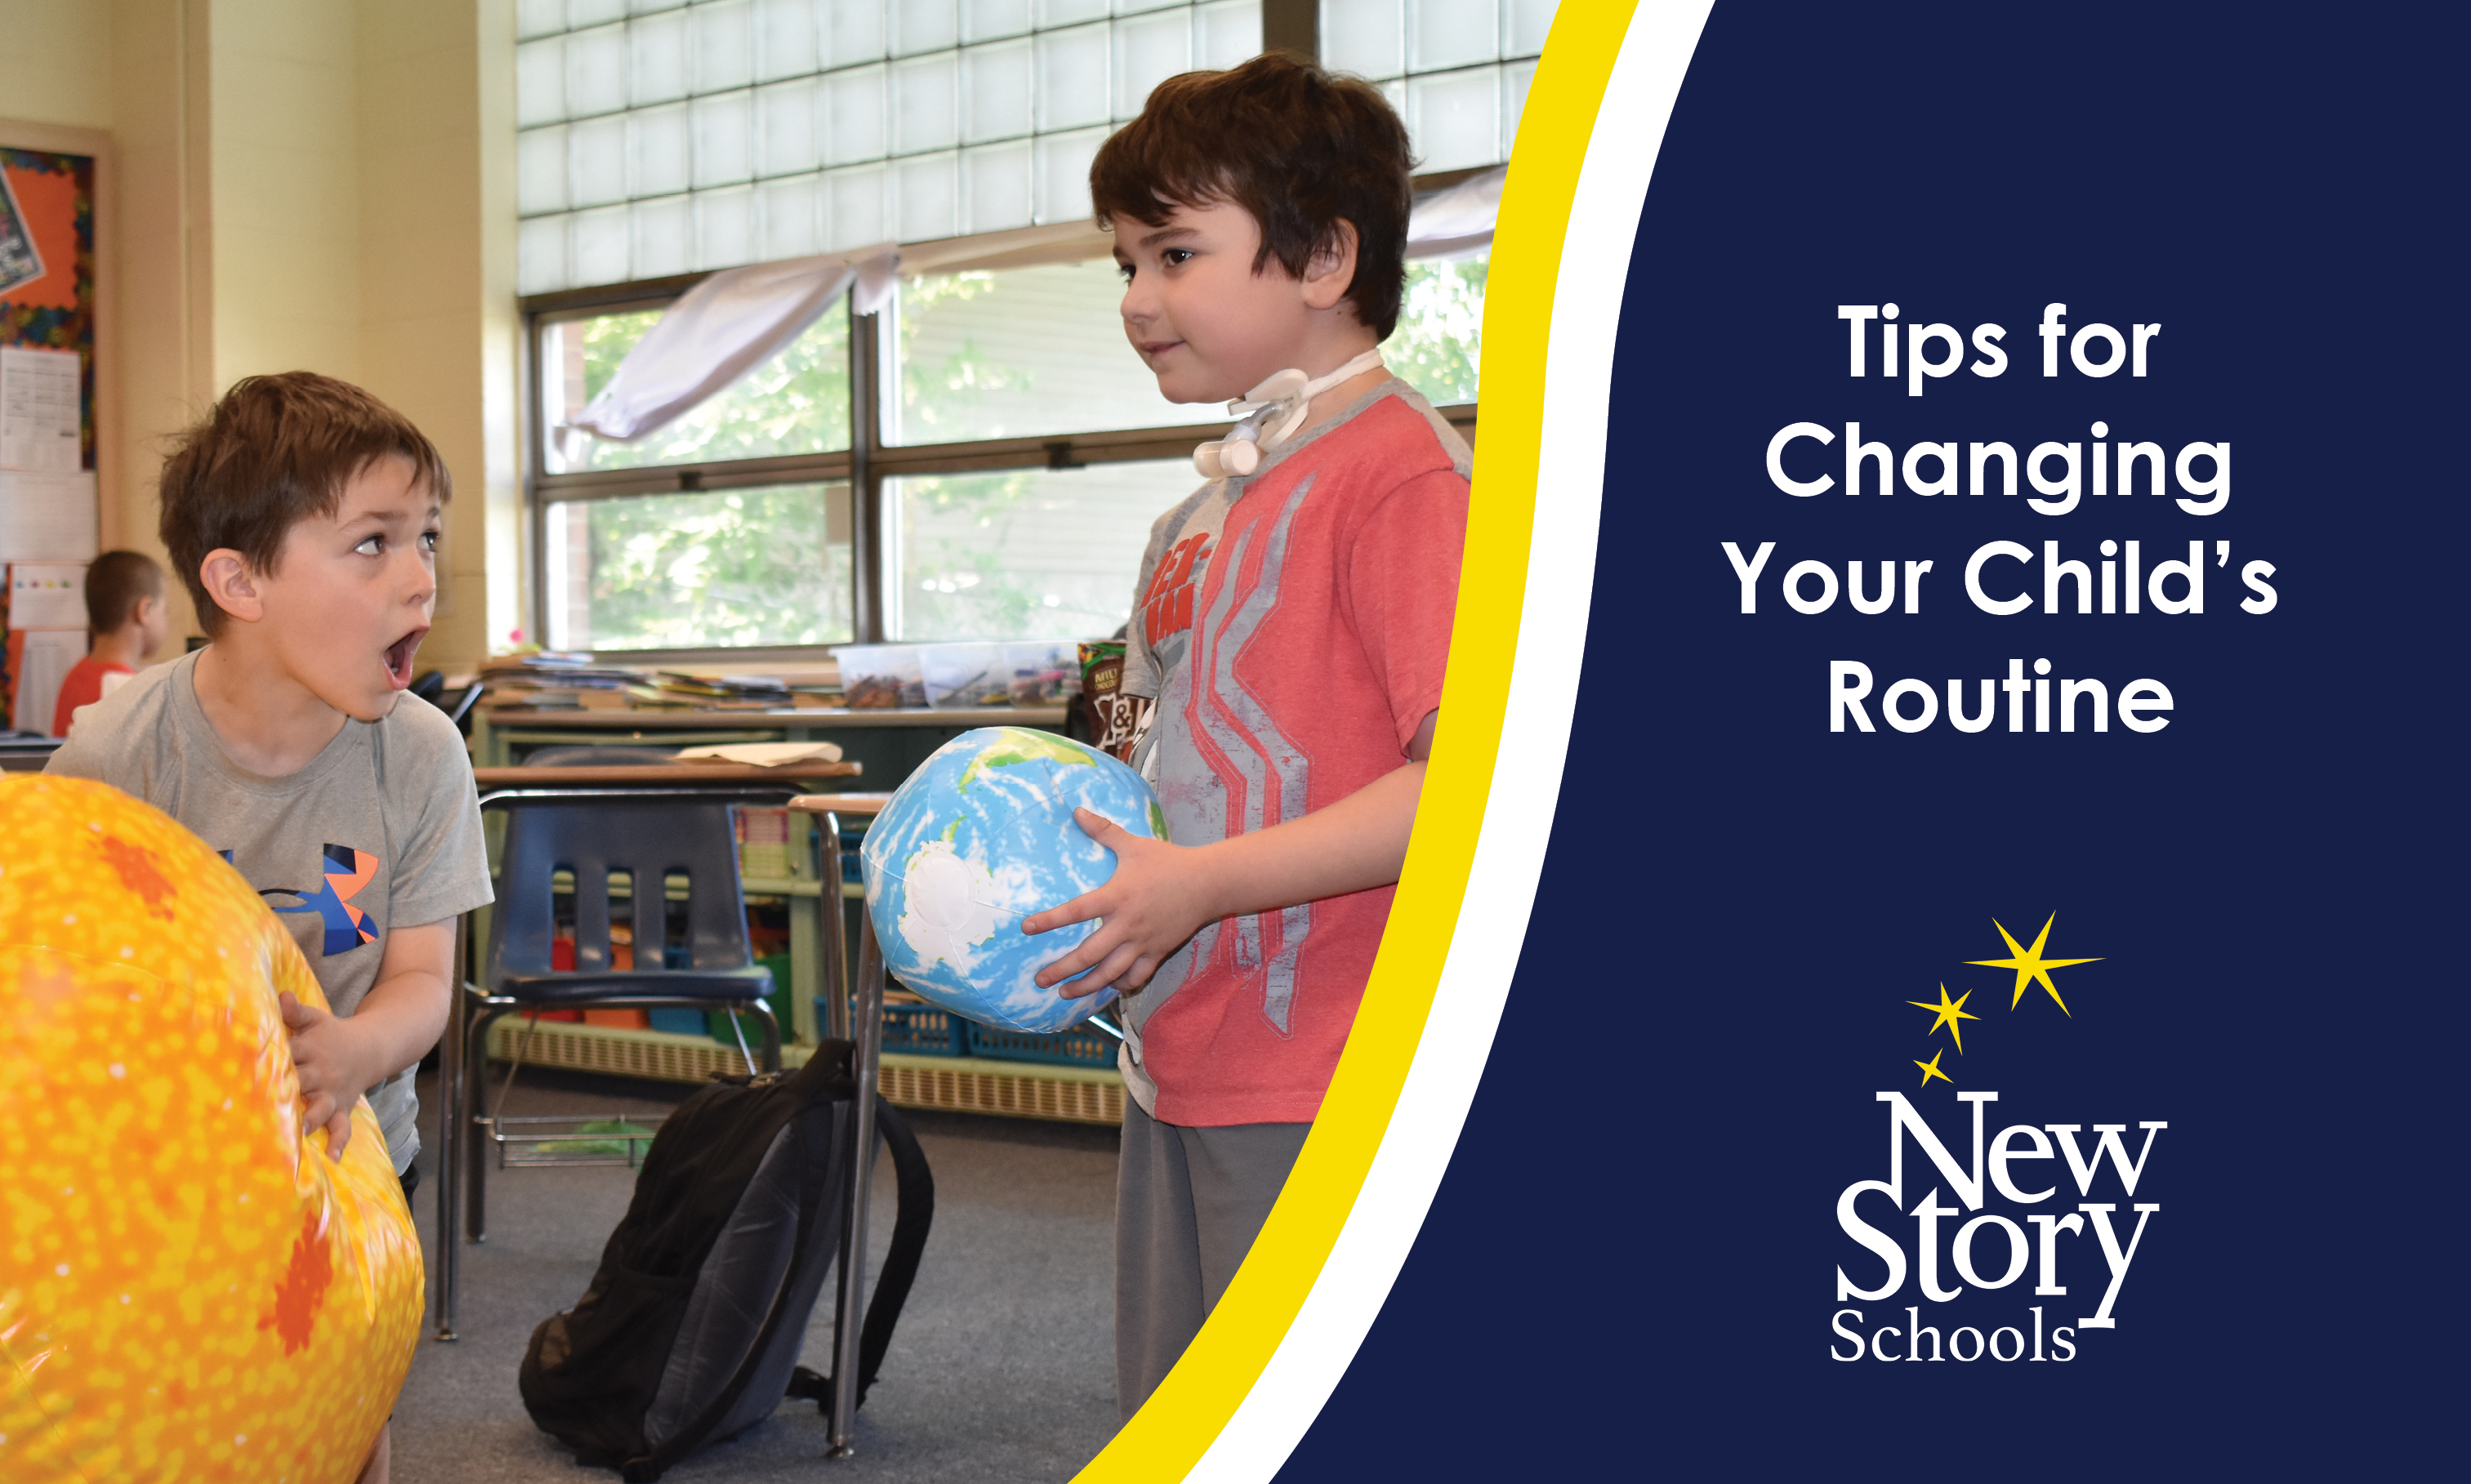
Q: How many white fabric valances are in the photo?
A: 2